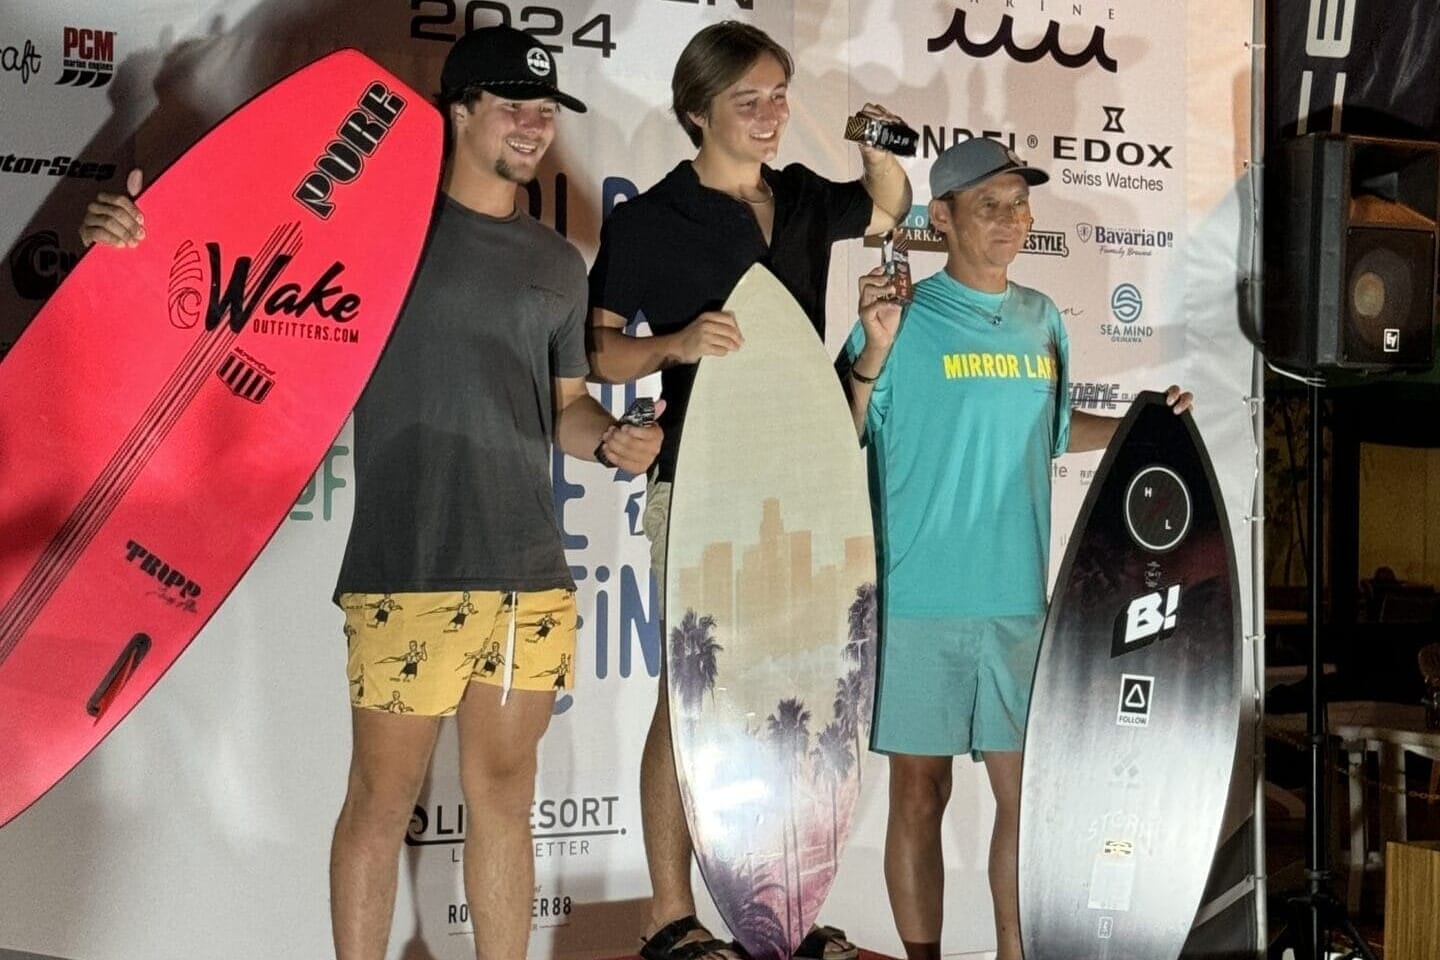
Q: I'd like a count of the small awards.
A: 3